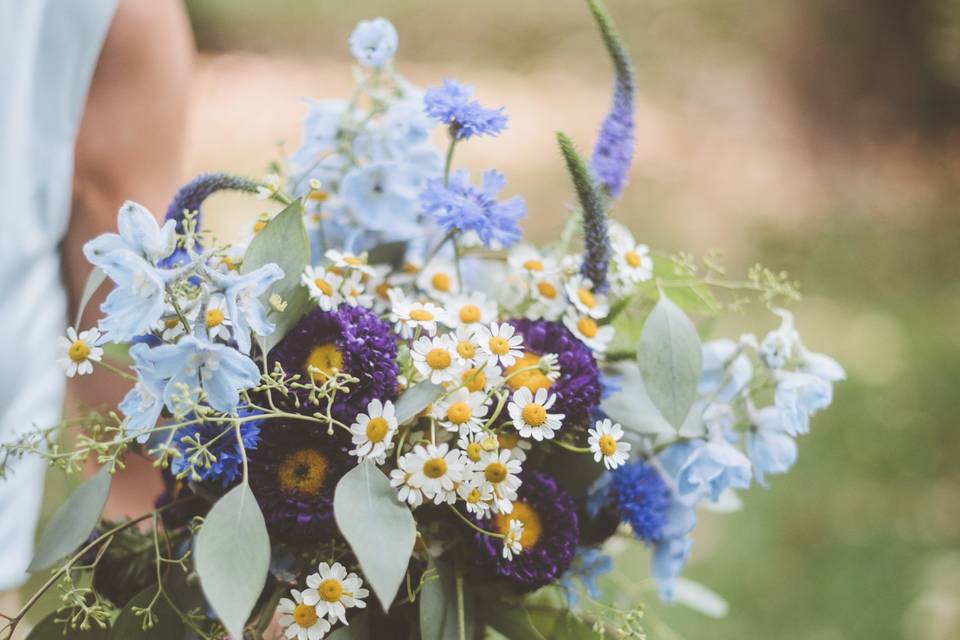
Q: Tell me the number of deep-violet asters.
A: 4